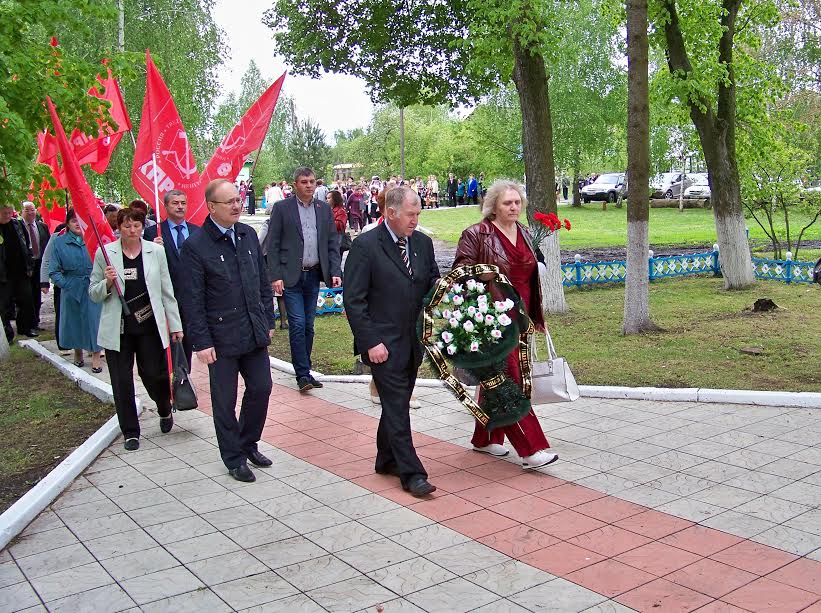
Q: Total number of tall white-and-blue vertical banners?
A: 0